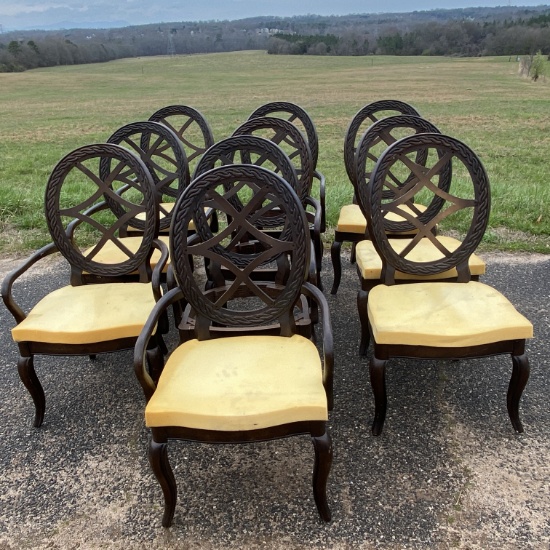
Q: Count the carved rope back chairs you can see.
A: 10